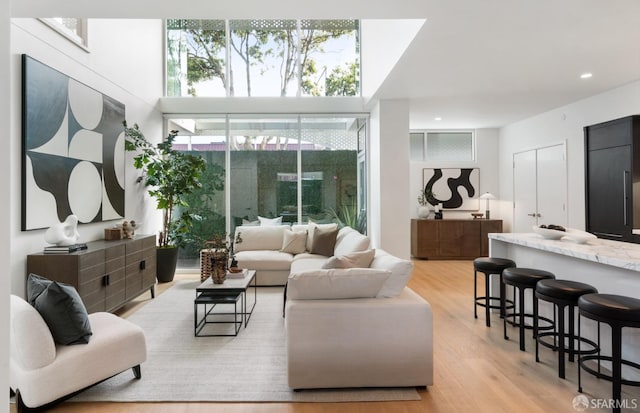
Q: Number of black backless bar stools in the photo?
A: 4